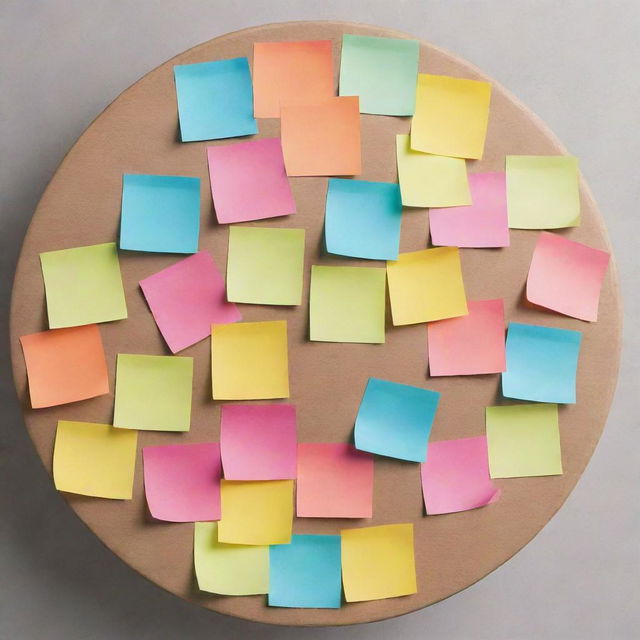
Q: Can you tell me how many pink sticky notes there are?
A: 9